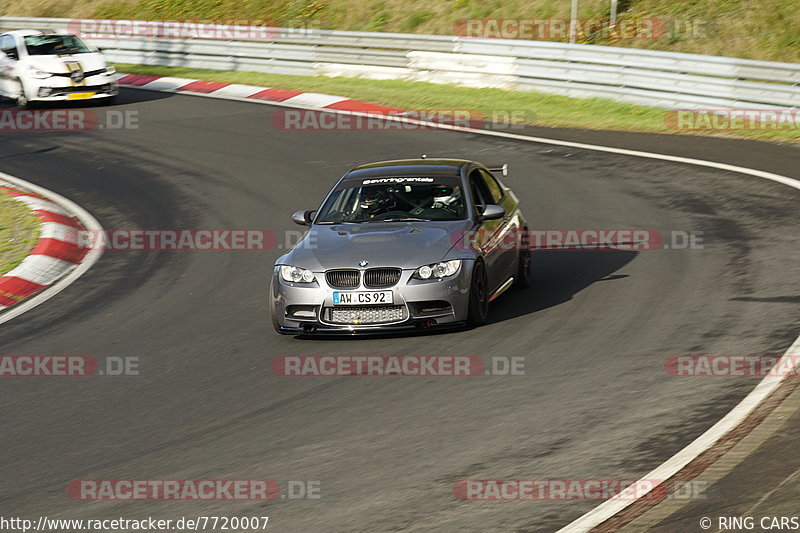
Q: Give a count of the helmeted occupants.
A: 2